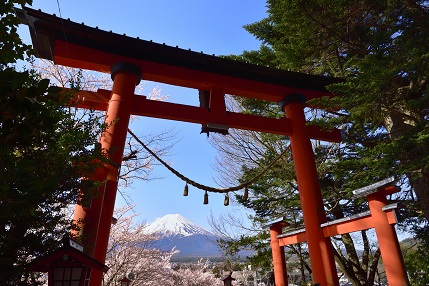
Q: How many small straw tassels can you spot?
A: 4